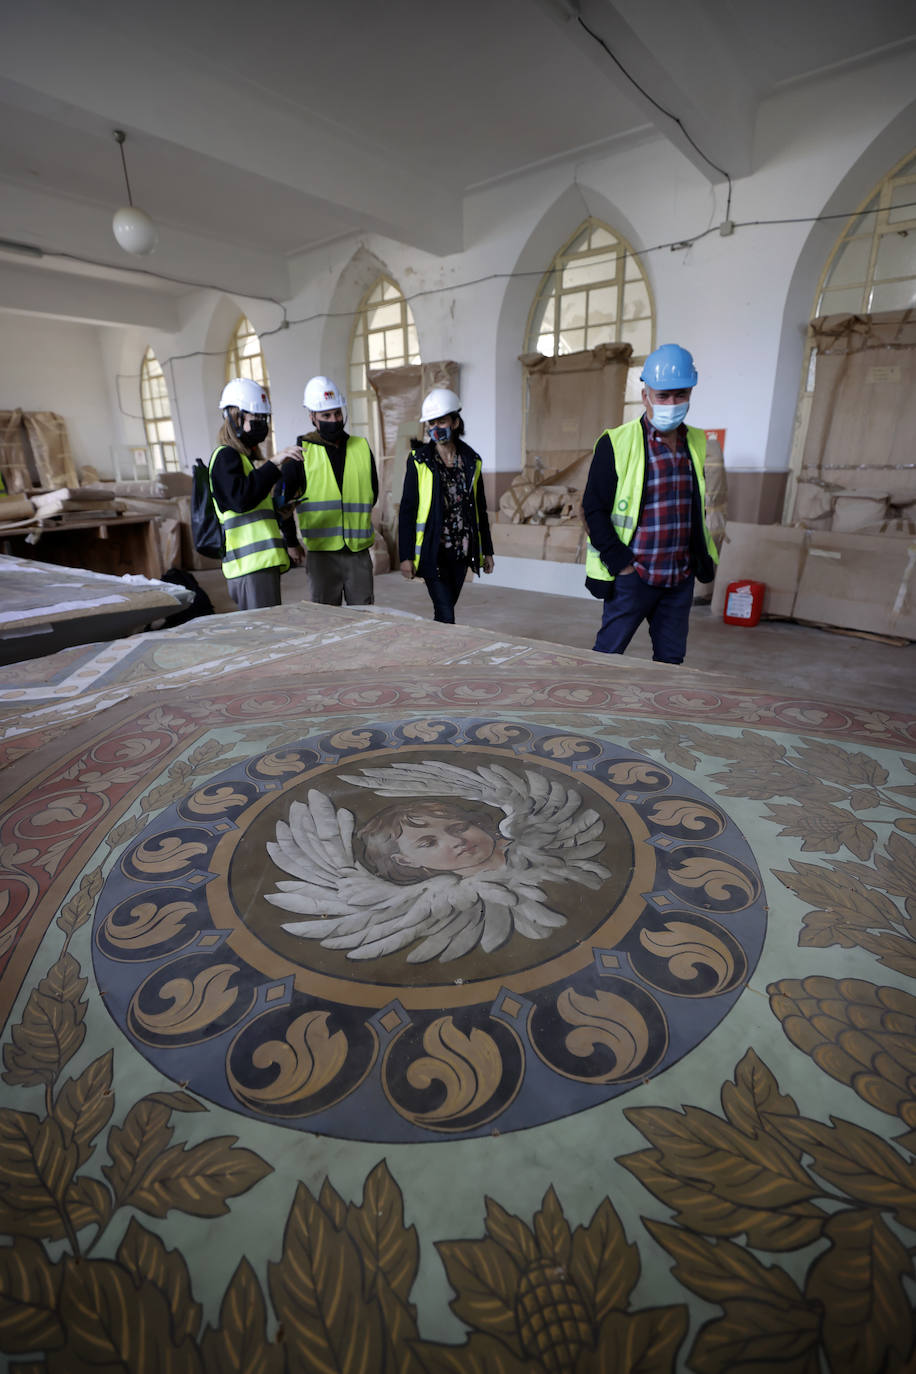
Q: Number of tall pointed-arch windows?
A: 5